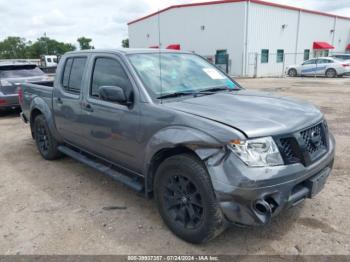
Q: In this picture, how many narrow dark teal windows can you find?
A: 3